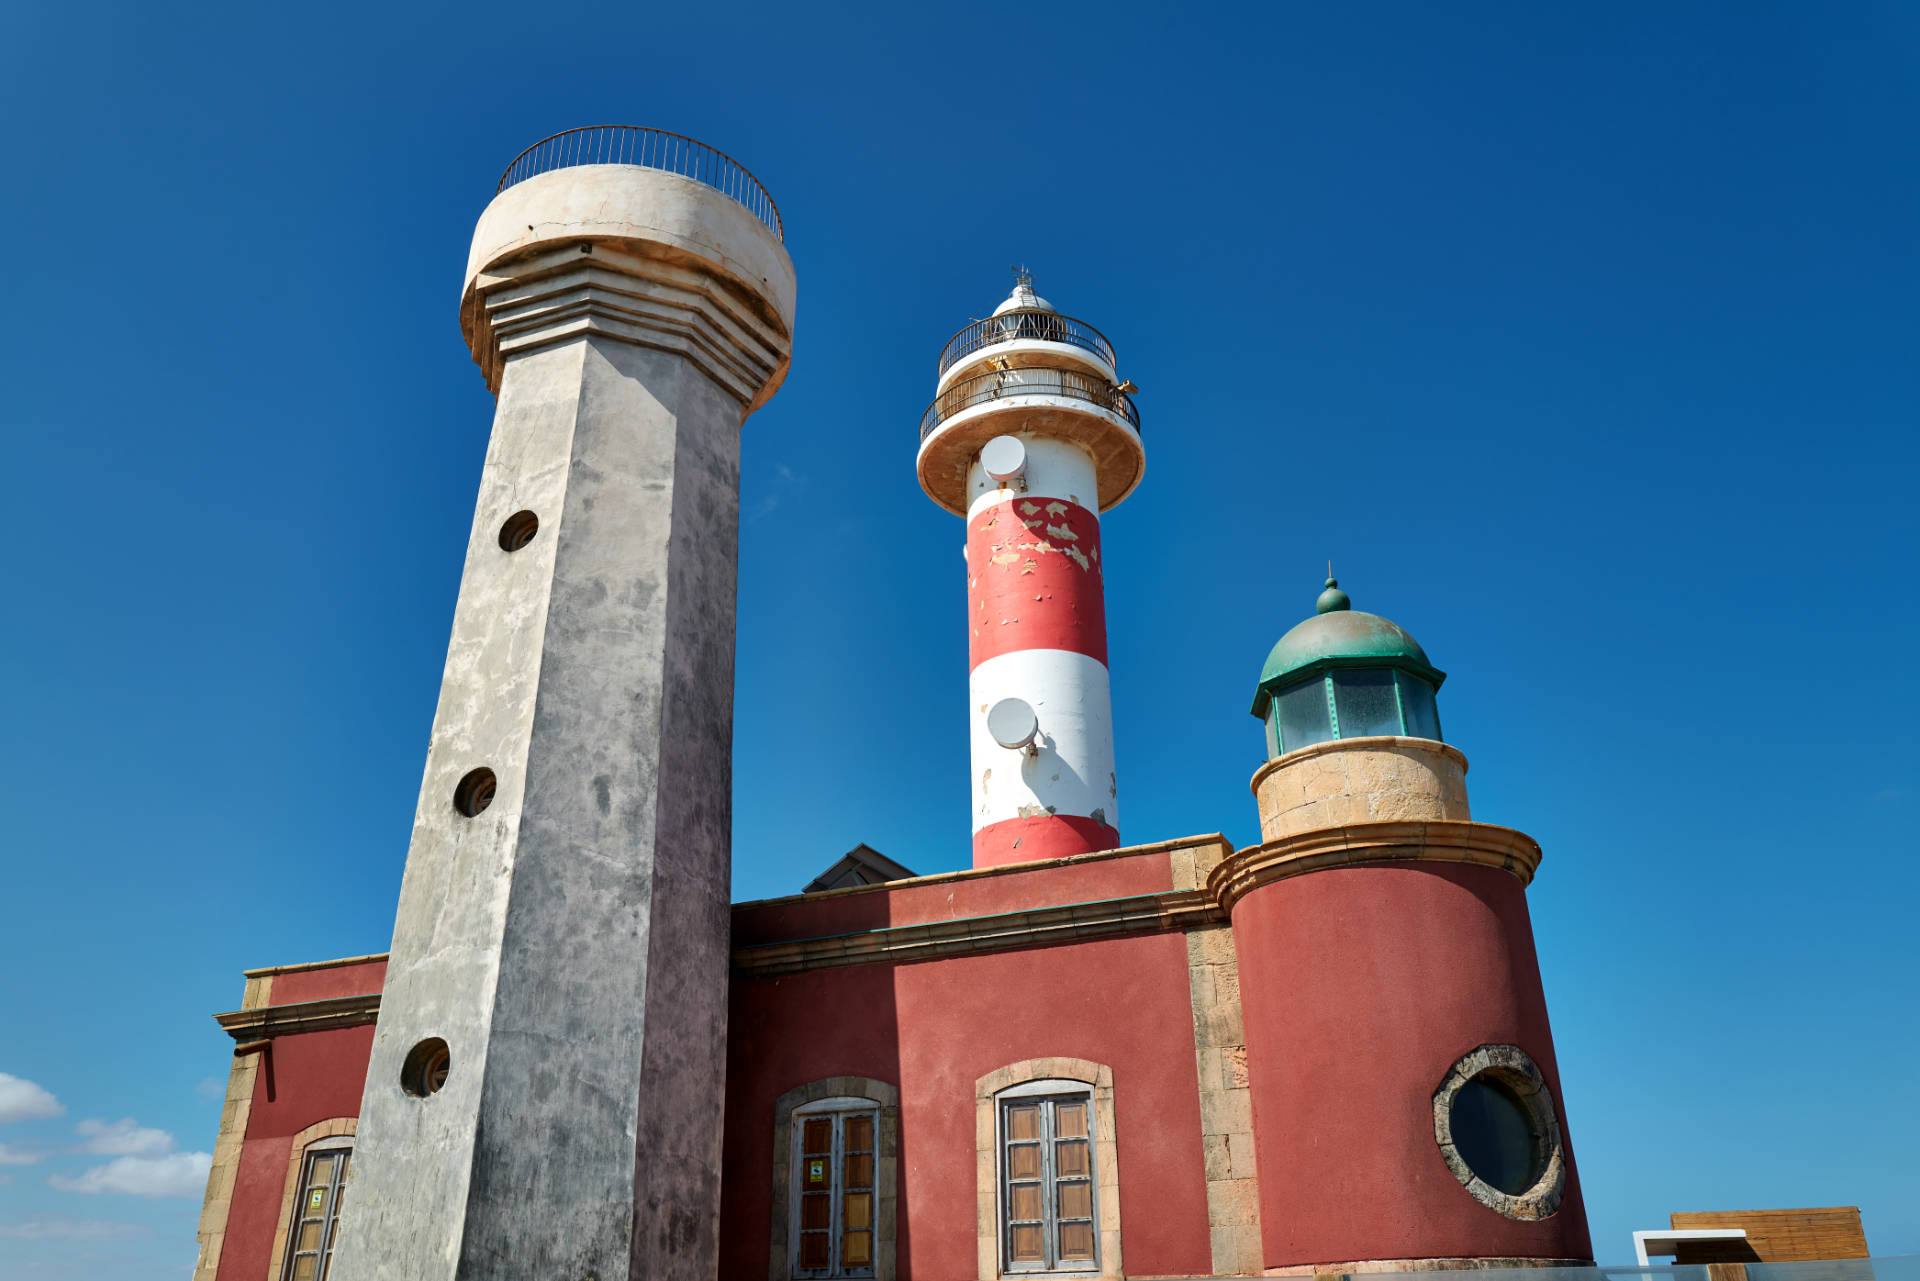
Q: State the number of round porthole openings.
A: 4